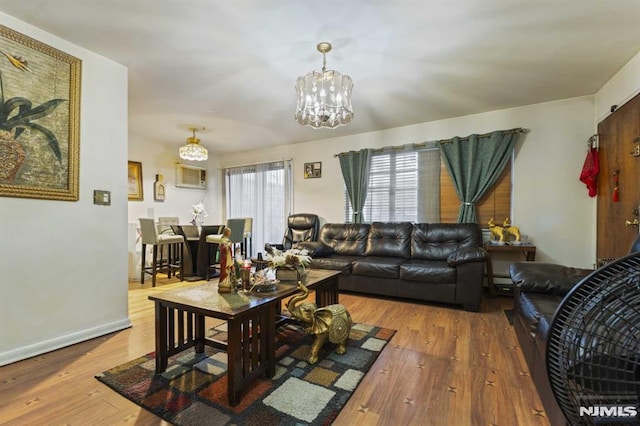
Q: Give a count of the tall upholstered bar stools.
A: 4